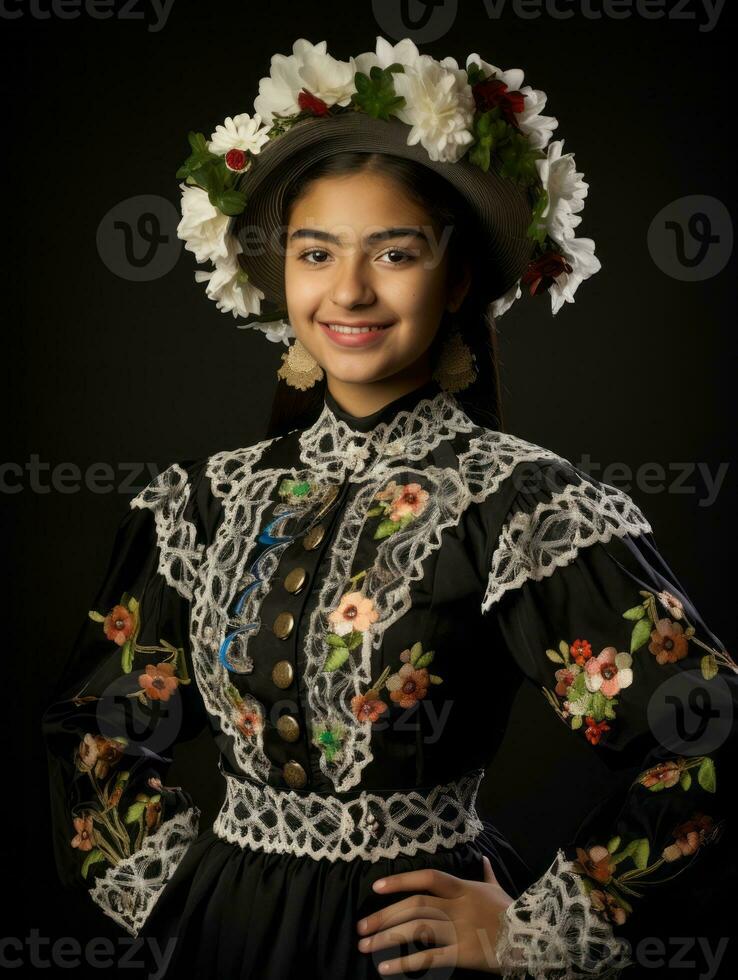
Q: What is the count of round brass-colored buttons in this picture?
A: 6